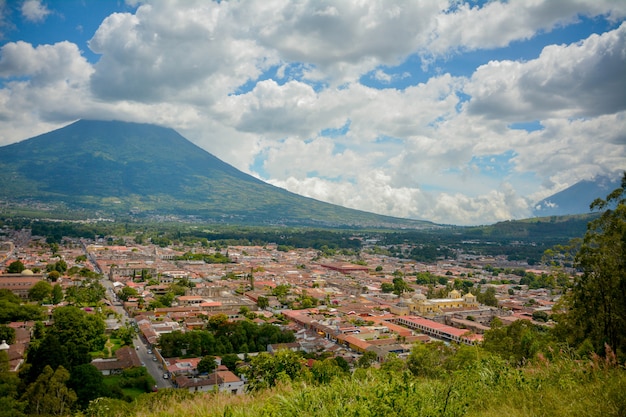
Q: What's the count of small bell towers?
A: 2